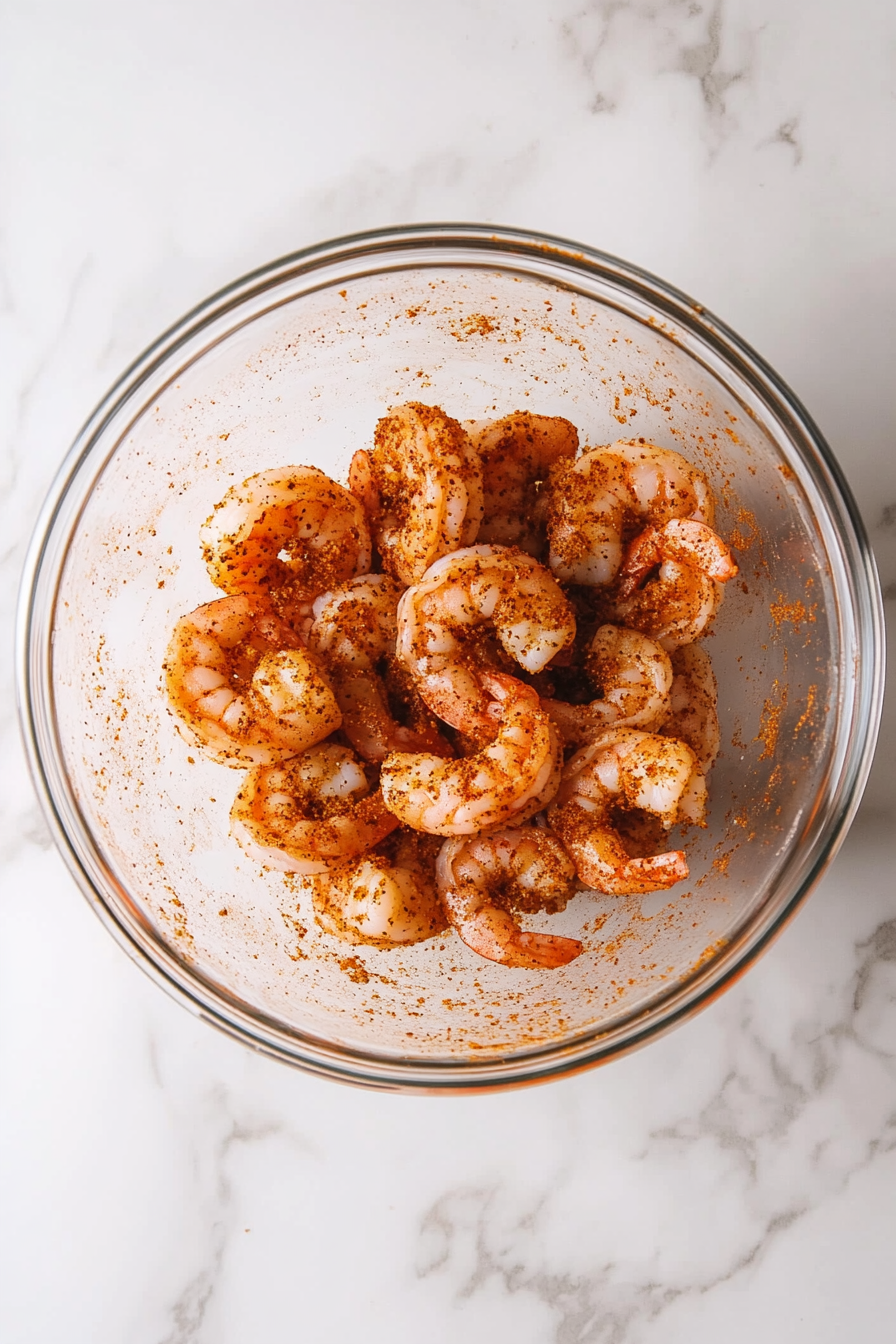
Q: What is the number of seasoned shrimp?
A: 15